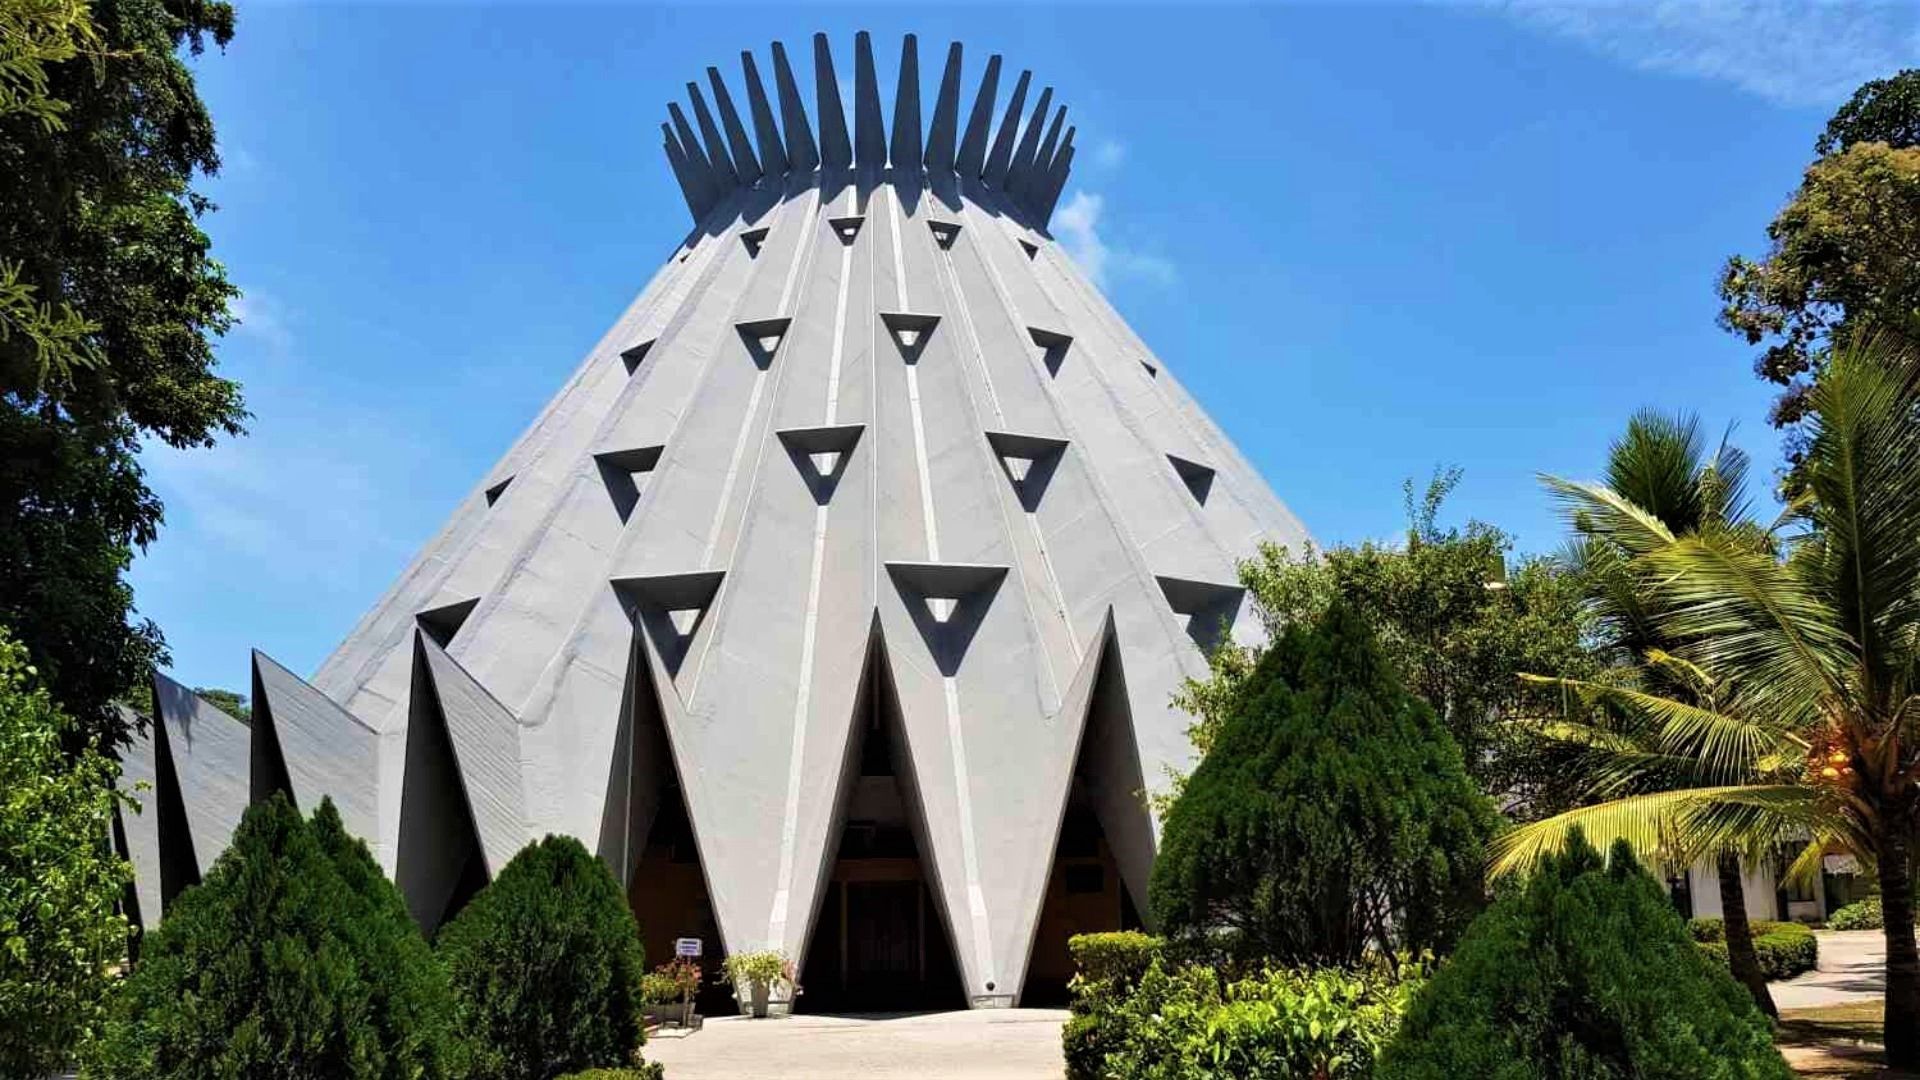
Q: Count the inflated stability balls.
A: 0